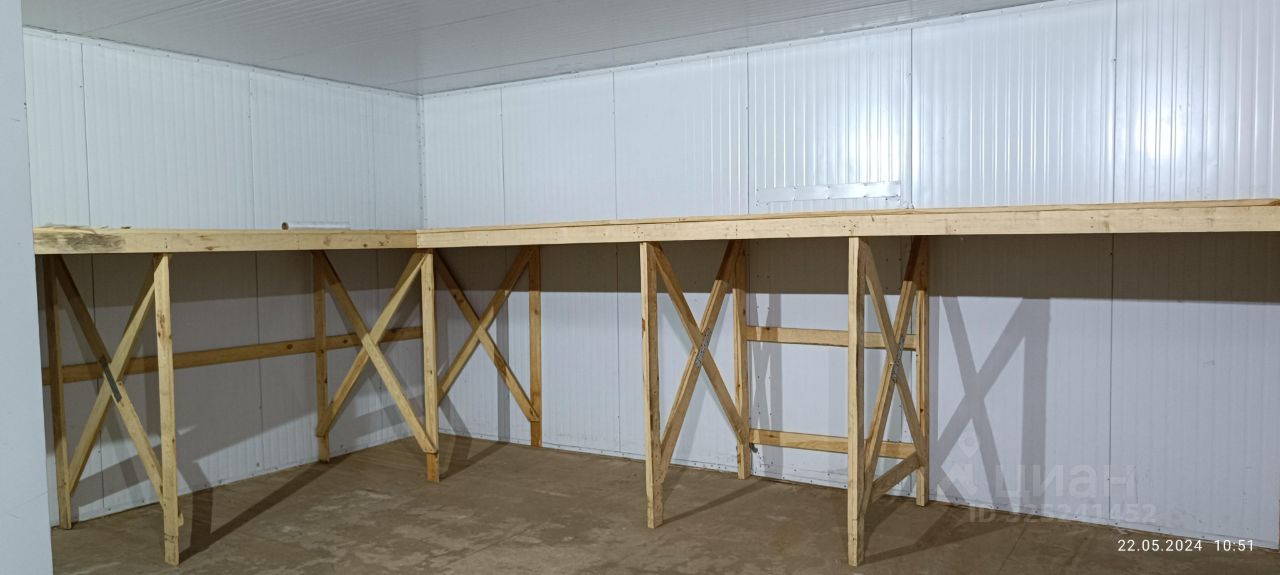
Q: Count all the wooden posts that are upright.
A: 9